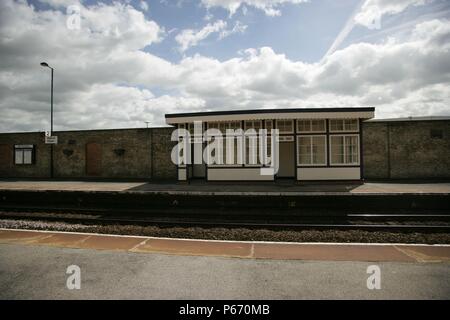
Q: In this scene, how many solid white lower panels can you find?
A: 3